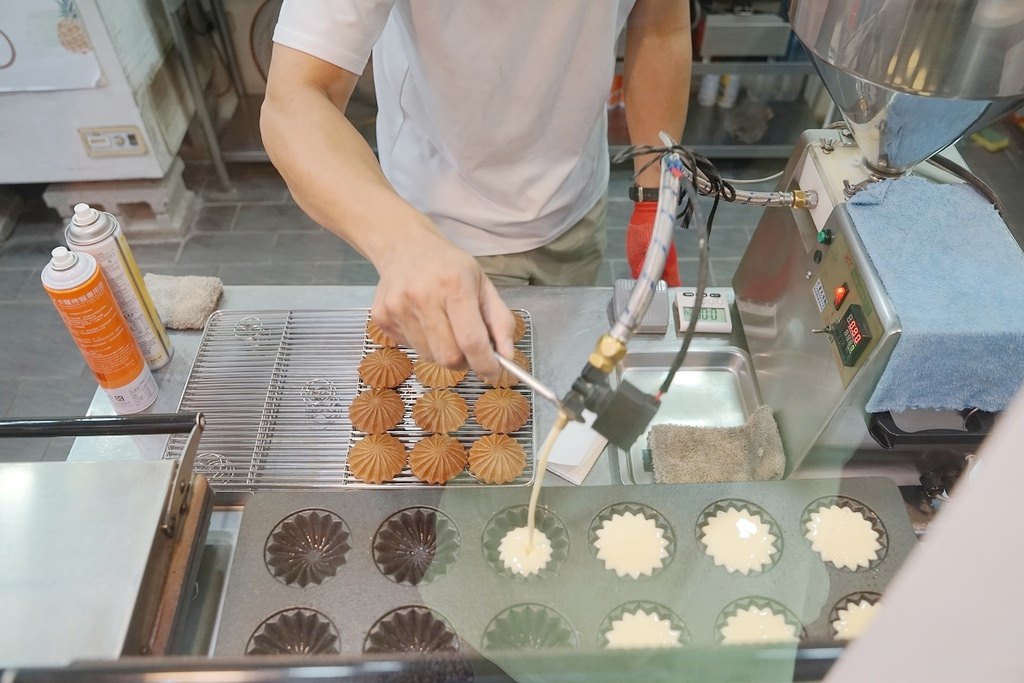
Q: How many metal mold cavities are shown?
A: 12